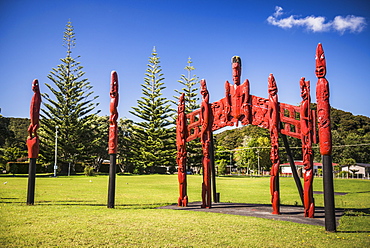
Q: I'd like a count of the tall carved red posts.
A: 7